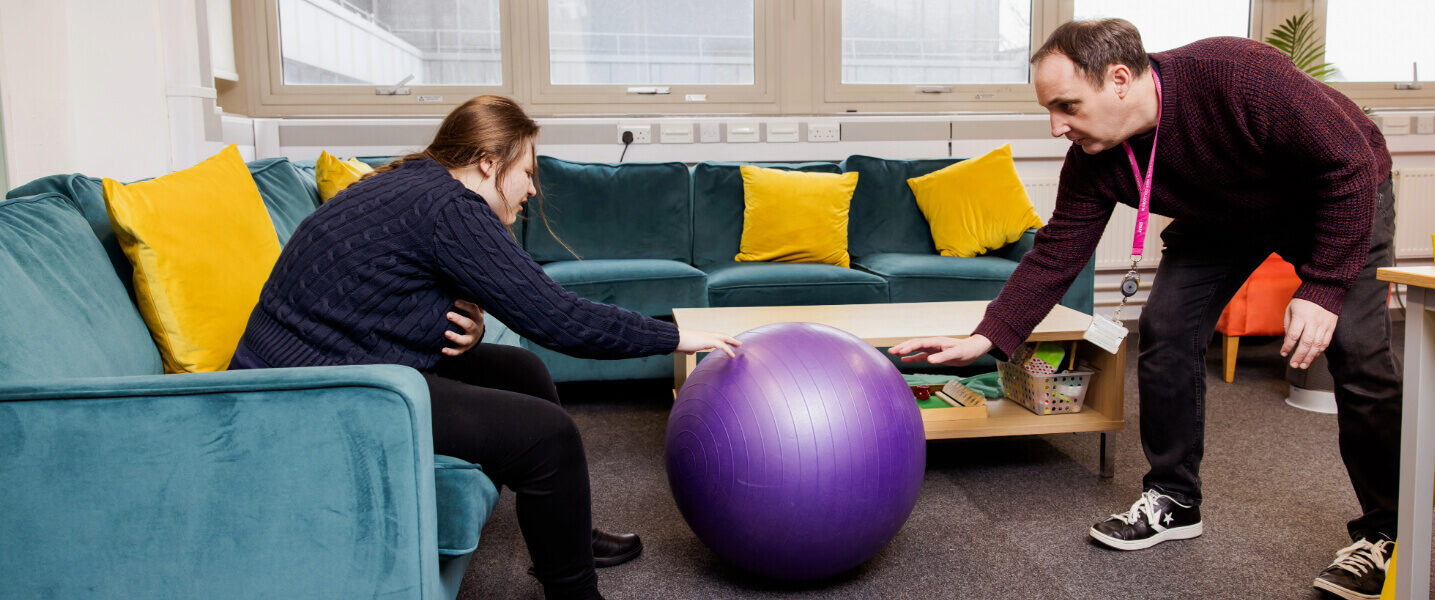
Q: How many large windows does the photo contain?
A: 5